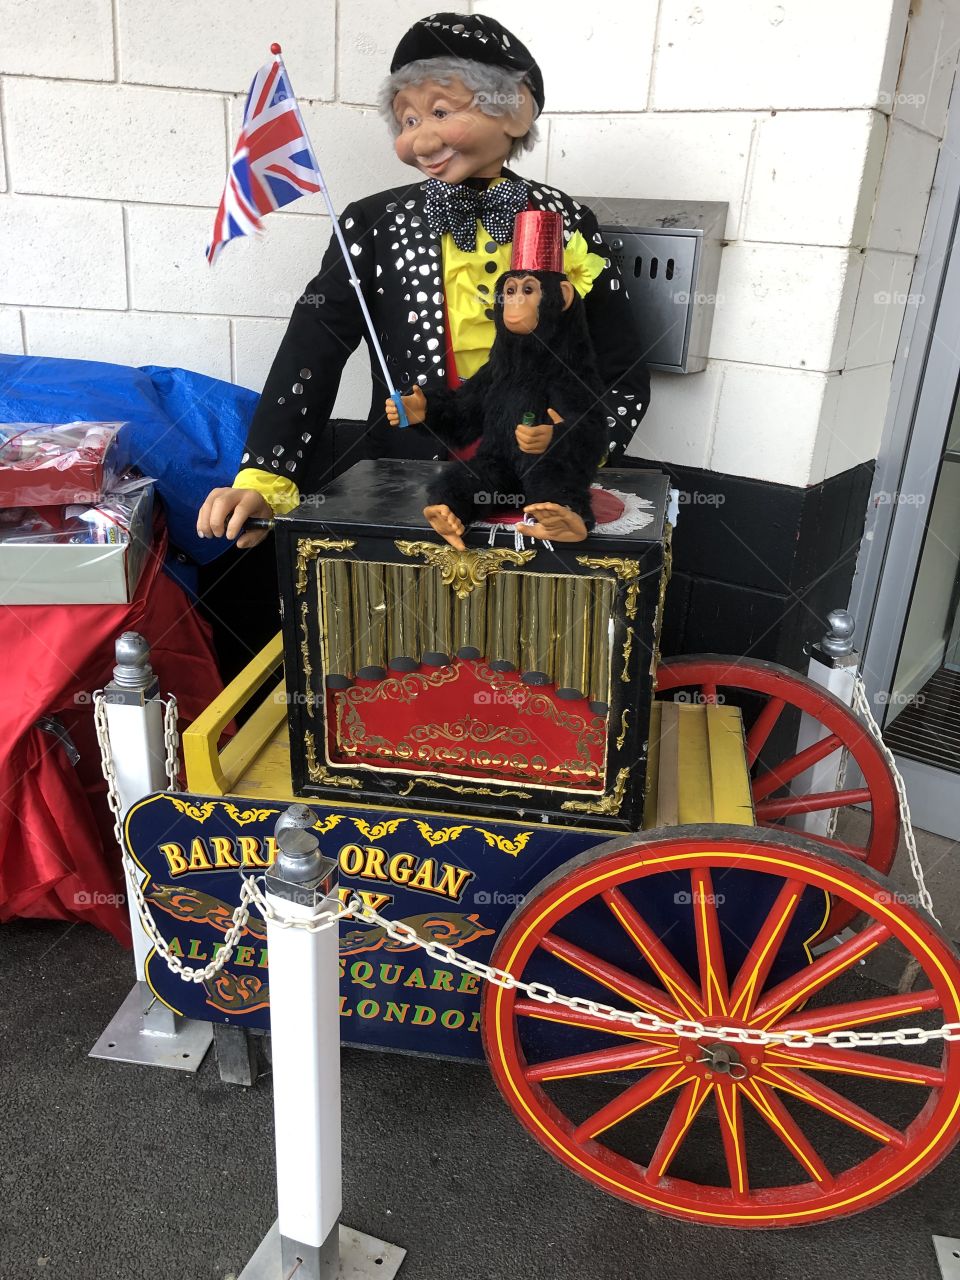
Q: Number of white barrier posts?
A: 3